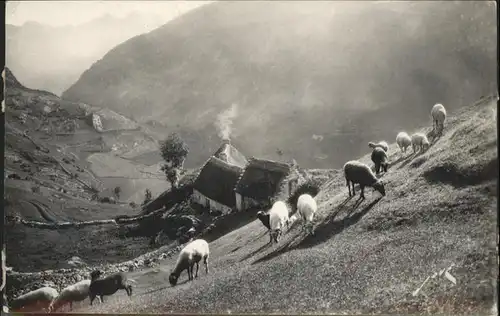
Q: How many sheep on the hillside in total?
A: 13